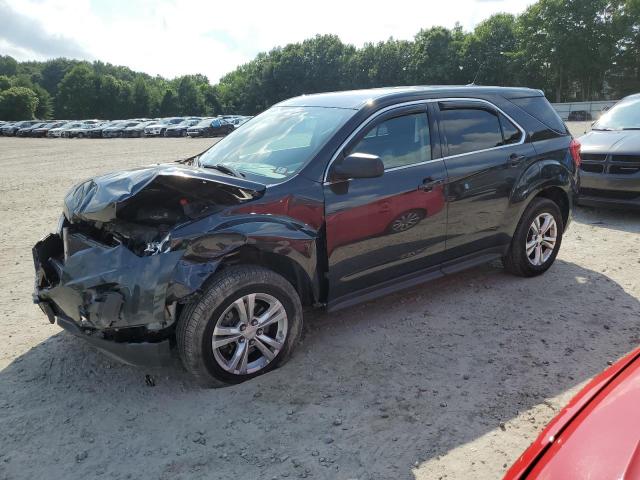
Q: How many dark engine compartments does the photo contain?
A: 1